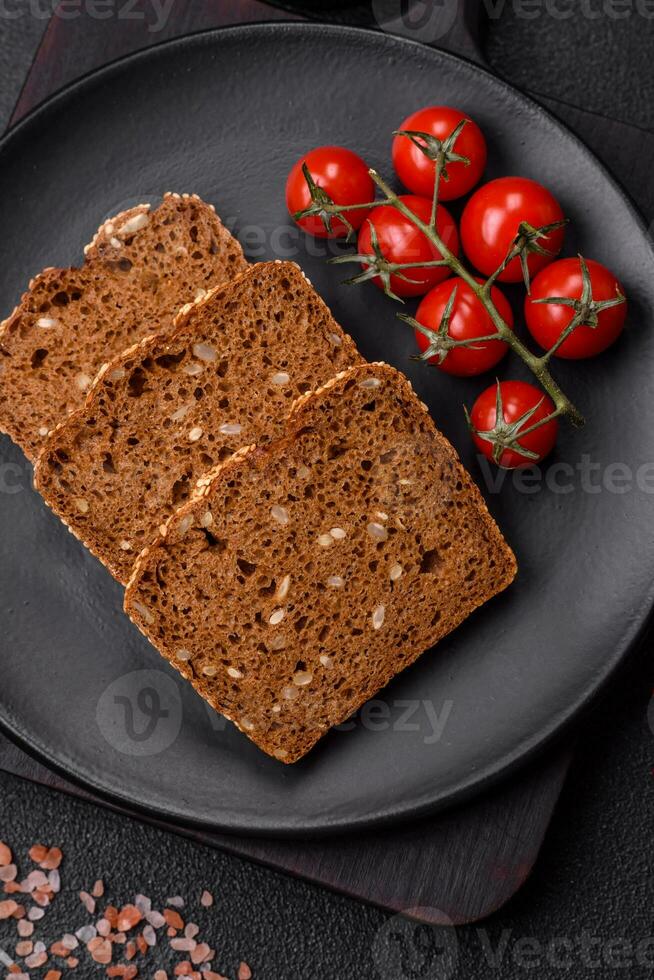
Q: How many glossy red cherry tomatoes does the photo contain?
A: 7